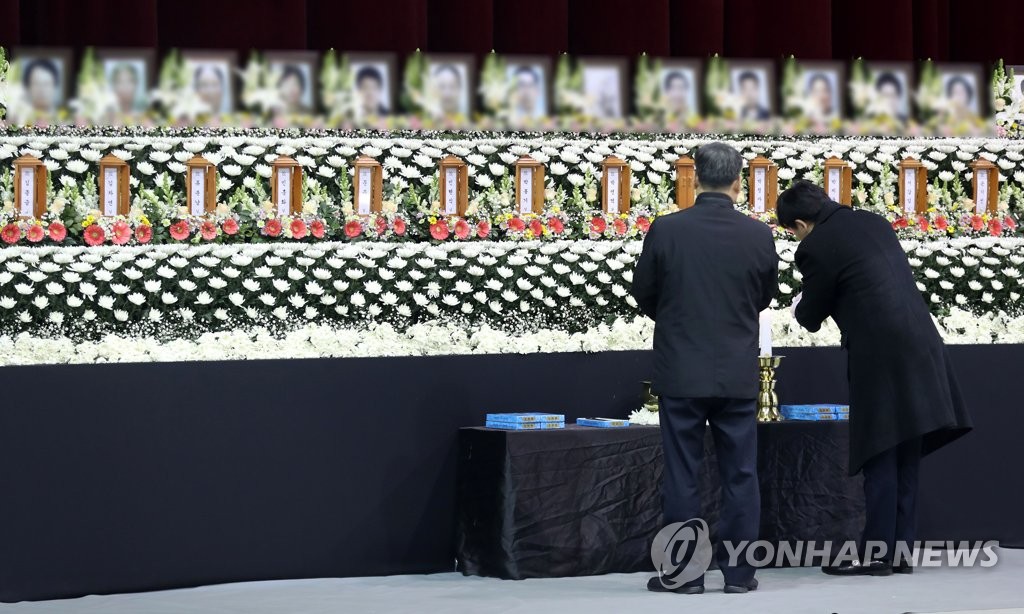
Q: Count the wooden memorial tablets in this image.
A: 13